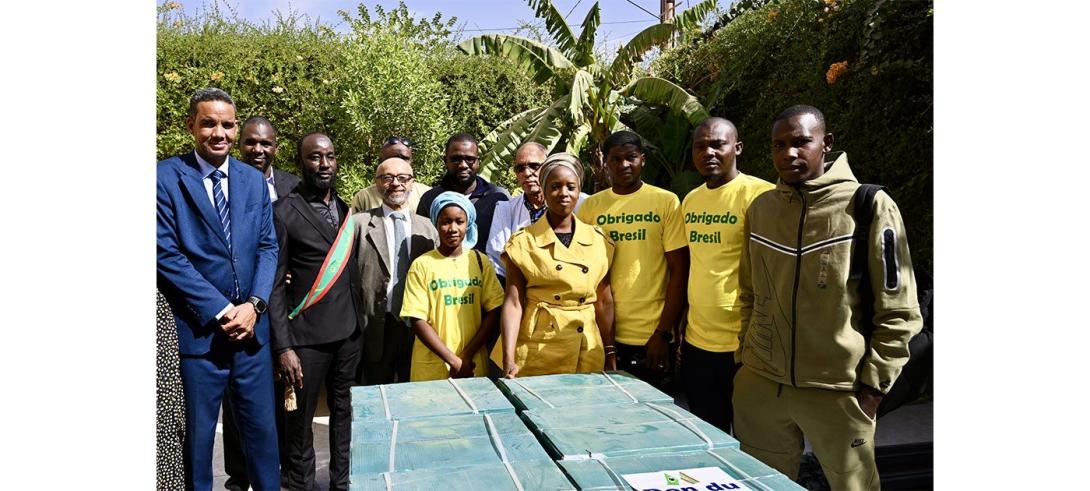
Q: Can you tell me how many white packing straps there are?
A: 11